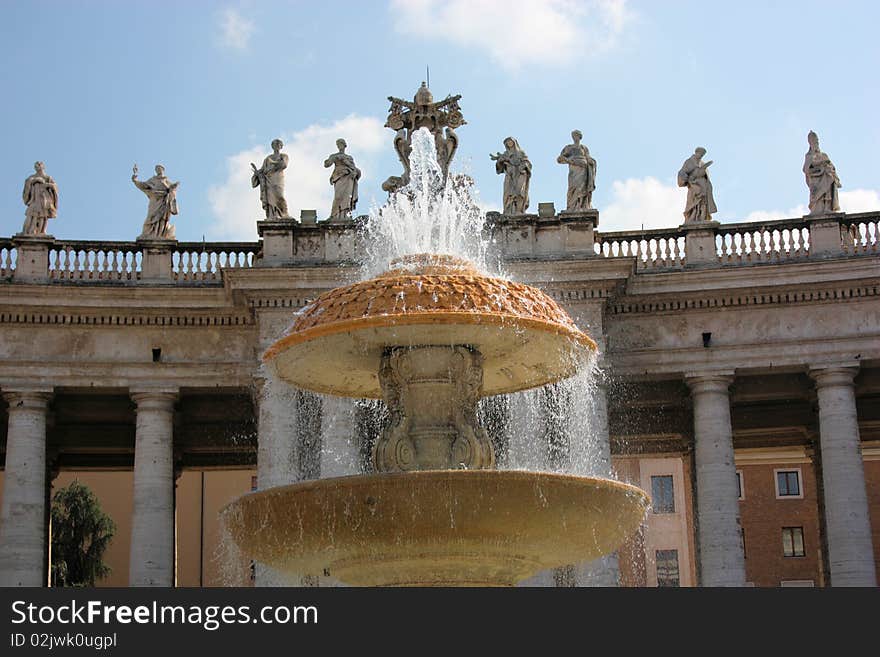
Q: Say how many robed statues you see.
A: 8